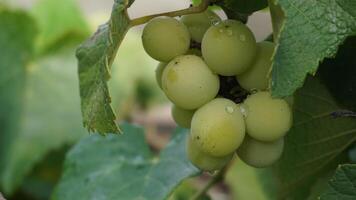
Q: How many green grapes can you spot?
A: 11